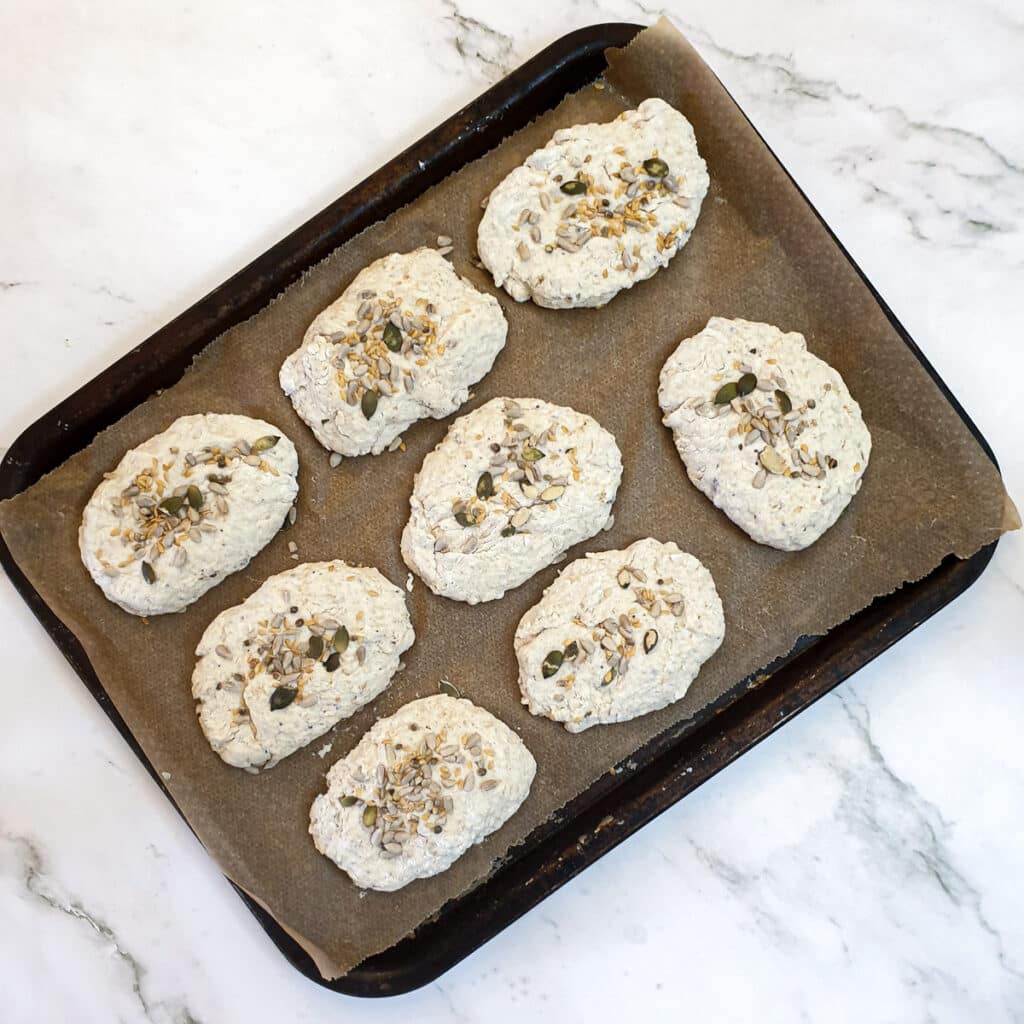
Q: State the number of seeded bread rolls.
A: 8